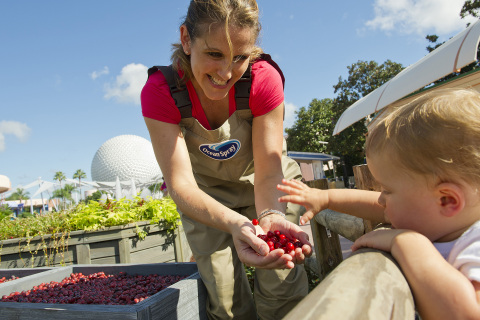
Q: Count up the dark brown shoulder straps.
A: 2